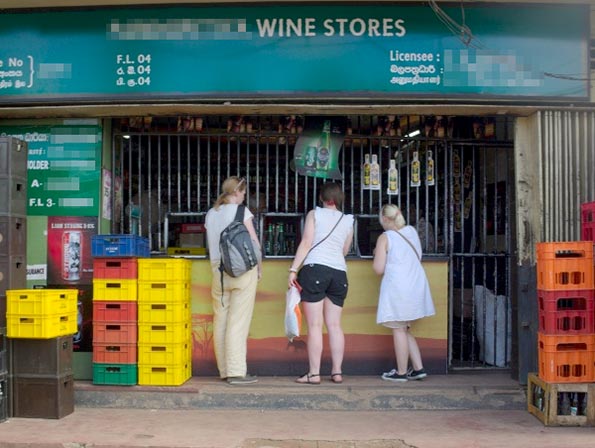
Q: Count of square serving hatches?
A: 3